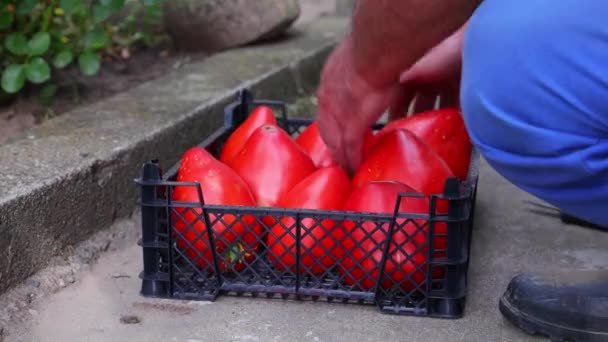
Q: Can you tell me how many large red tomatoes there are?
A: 8